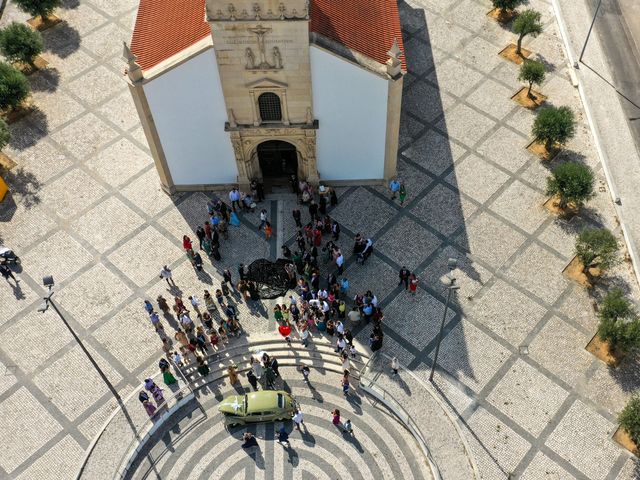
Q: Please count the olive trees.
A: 12